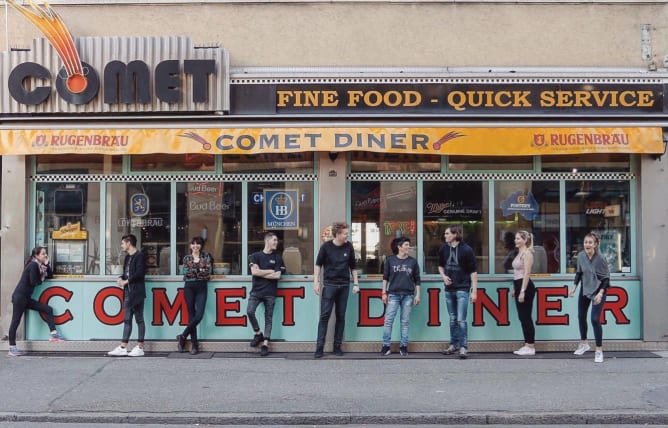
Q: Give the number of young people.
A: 9